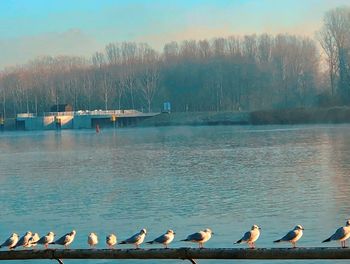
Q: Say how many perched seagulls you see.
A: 13